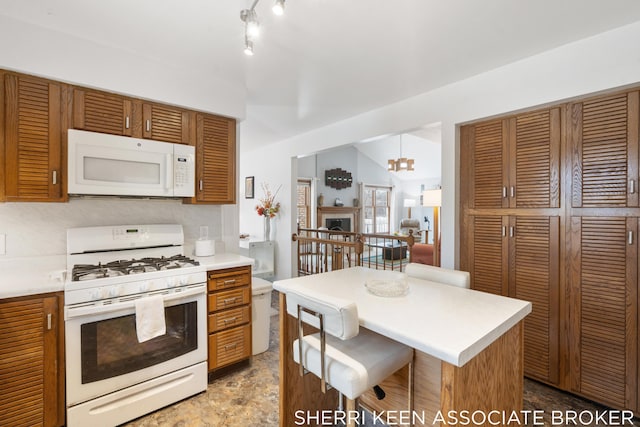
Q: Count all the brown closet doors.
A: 6